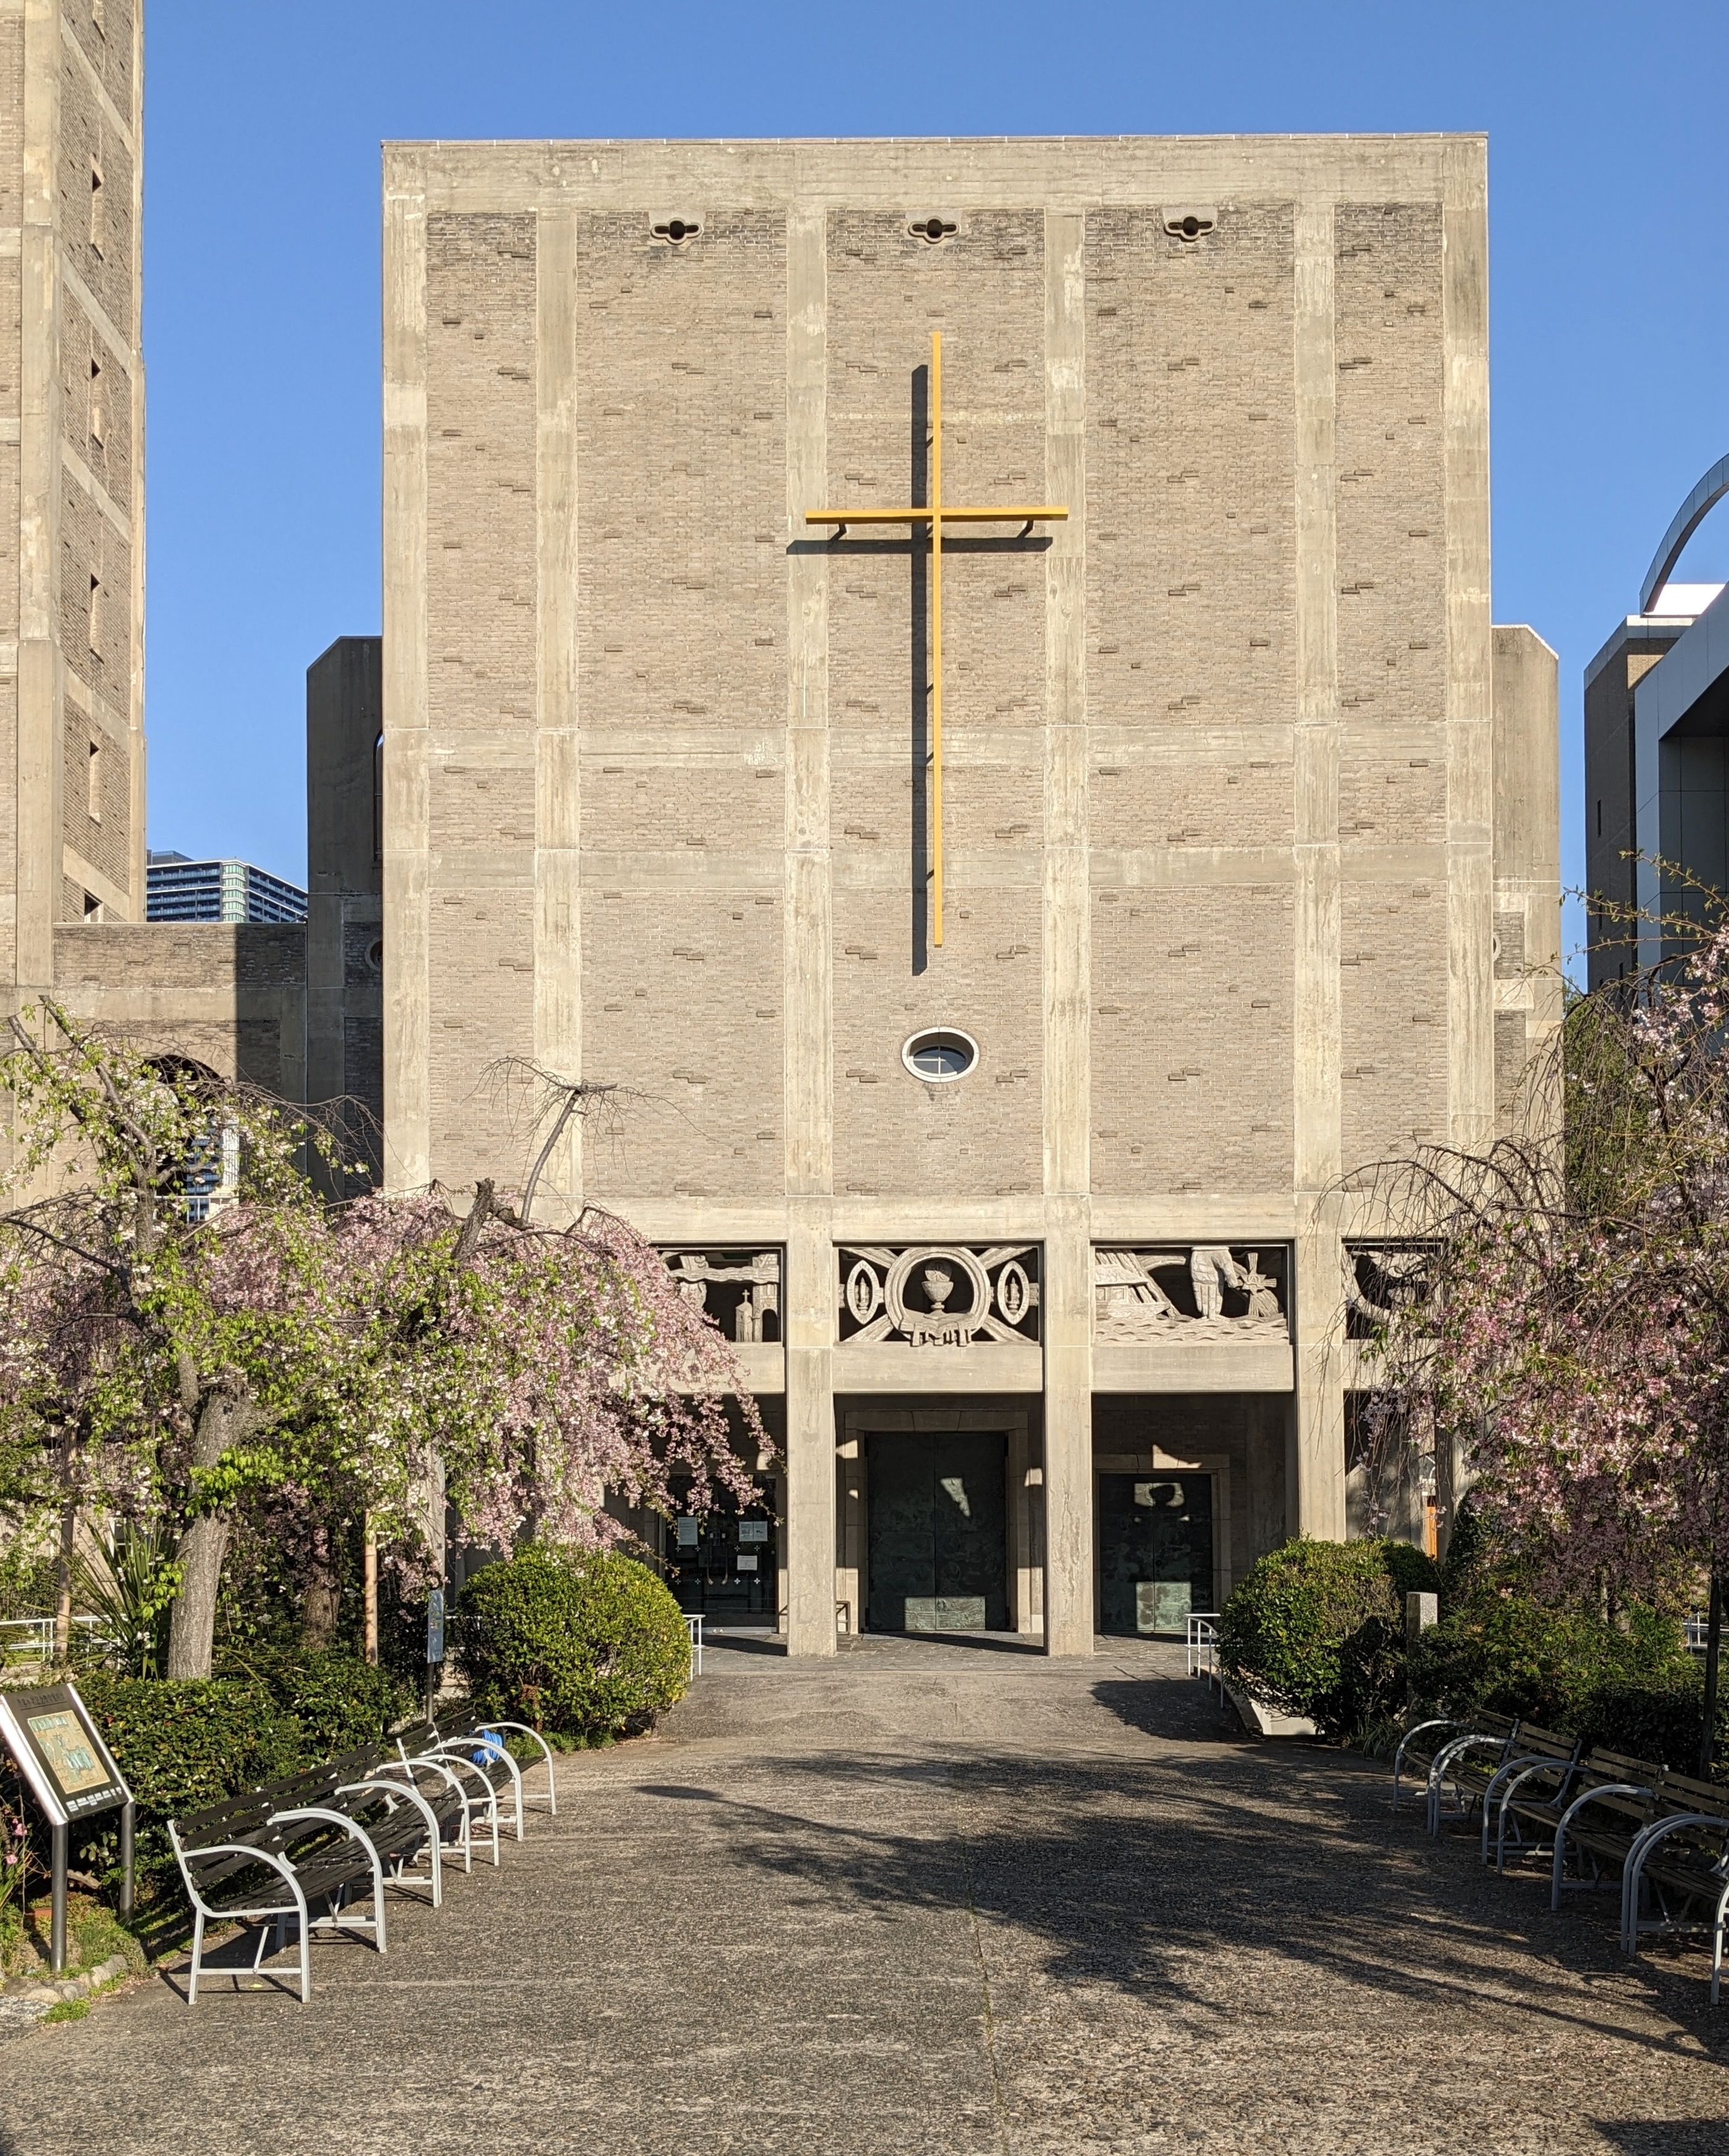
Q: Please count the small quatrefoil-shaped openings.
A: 3